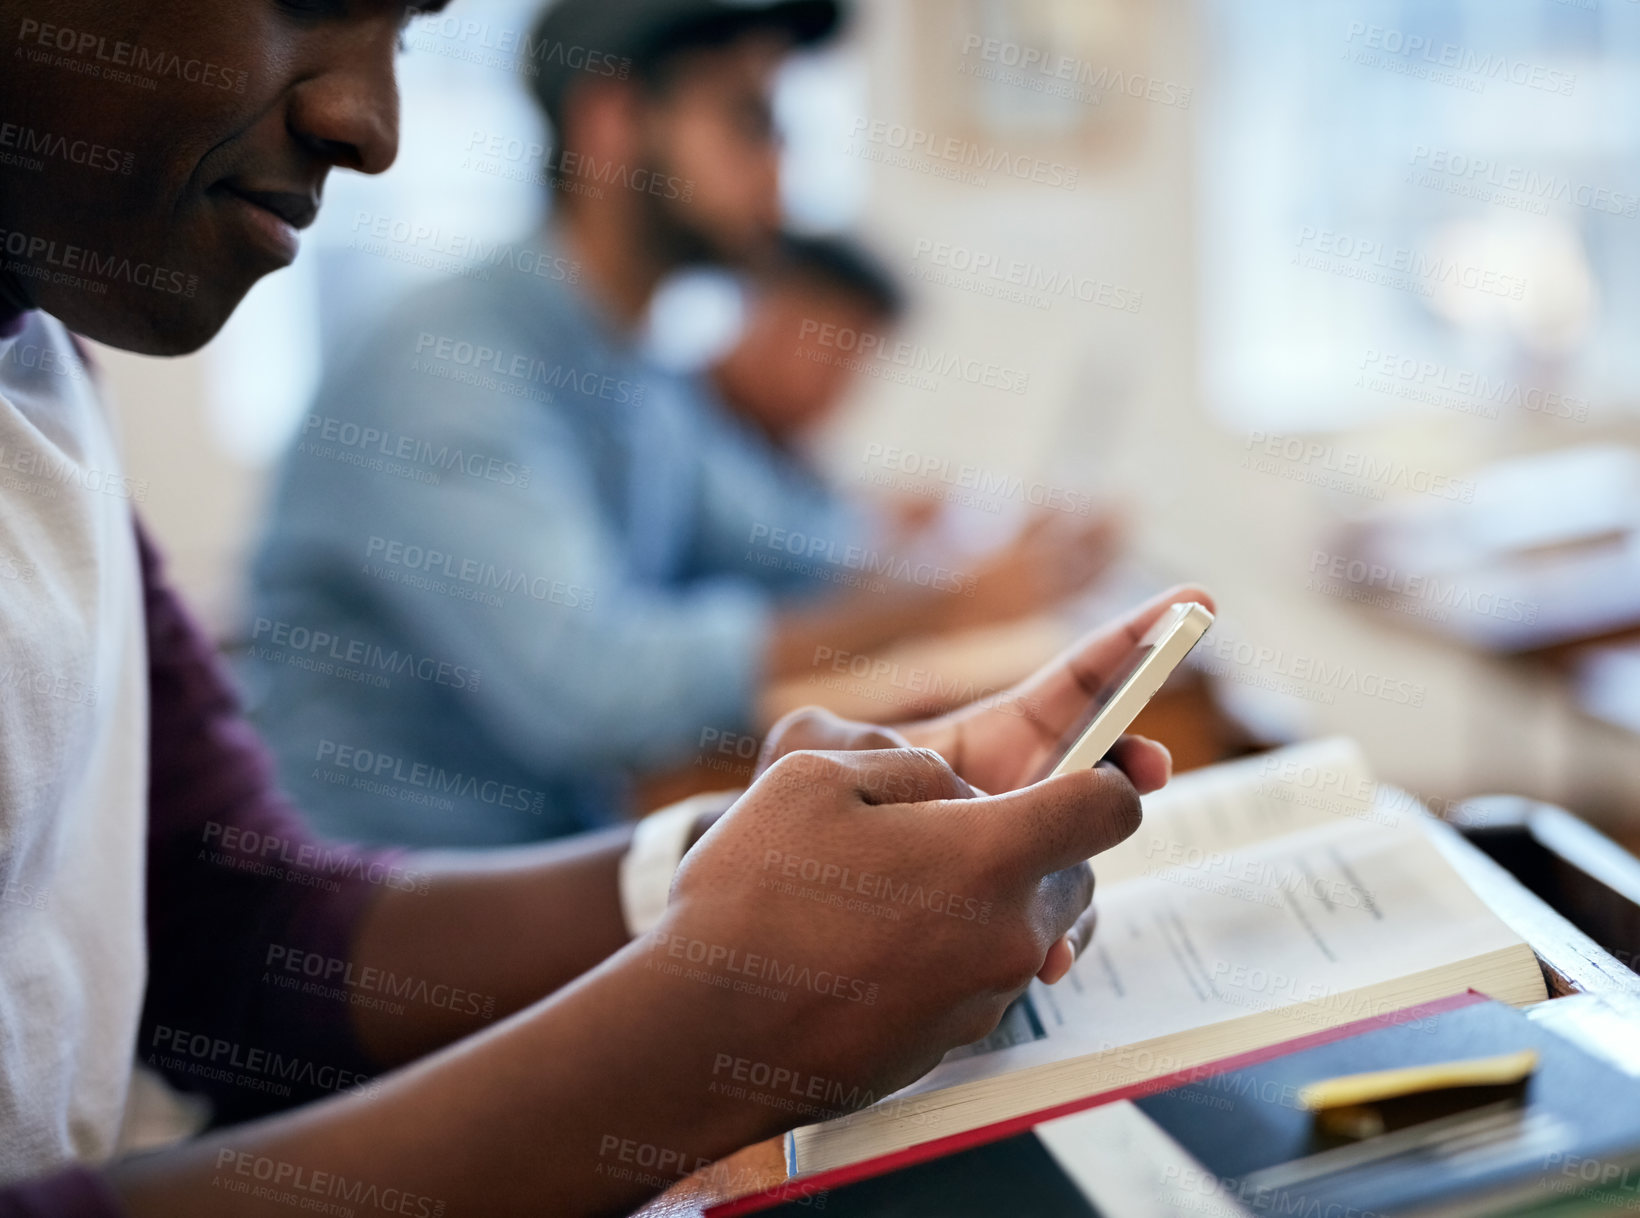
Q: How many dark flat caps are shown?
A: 1